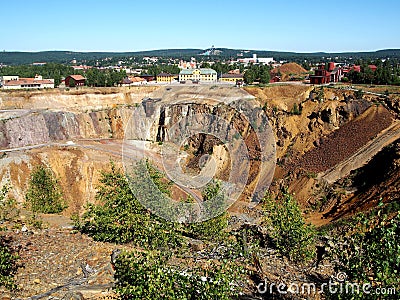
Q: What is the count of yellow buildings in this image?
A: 3